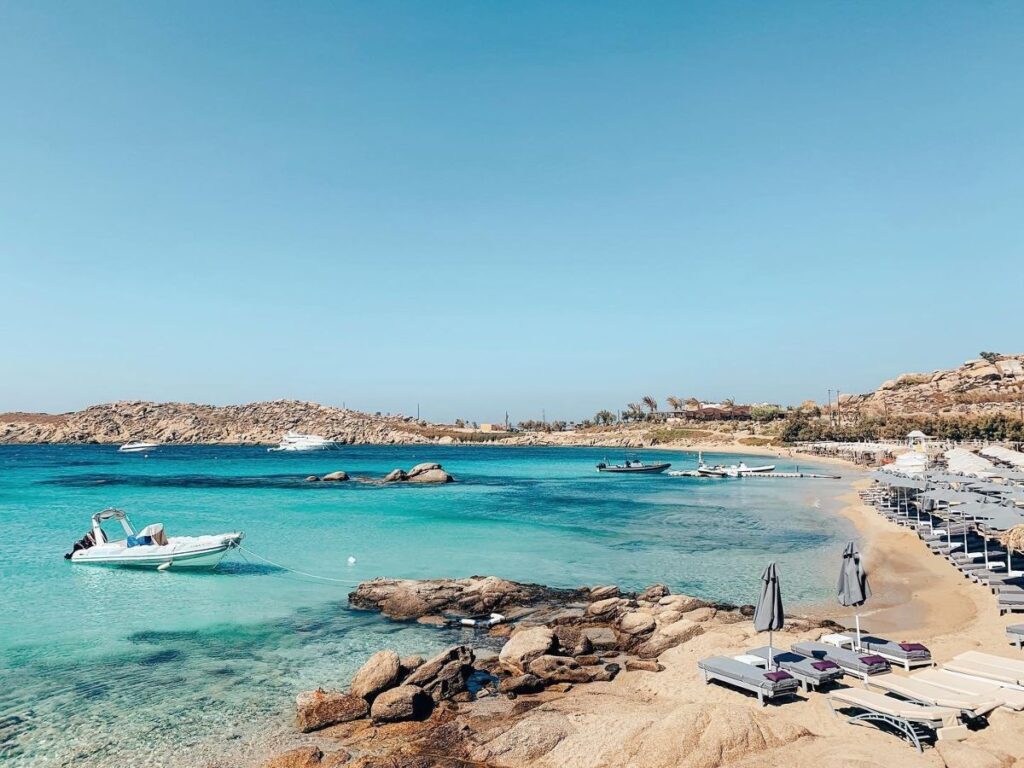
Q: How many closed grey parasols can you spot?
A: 2